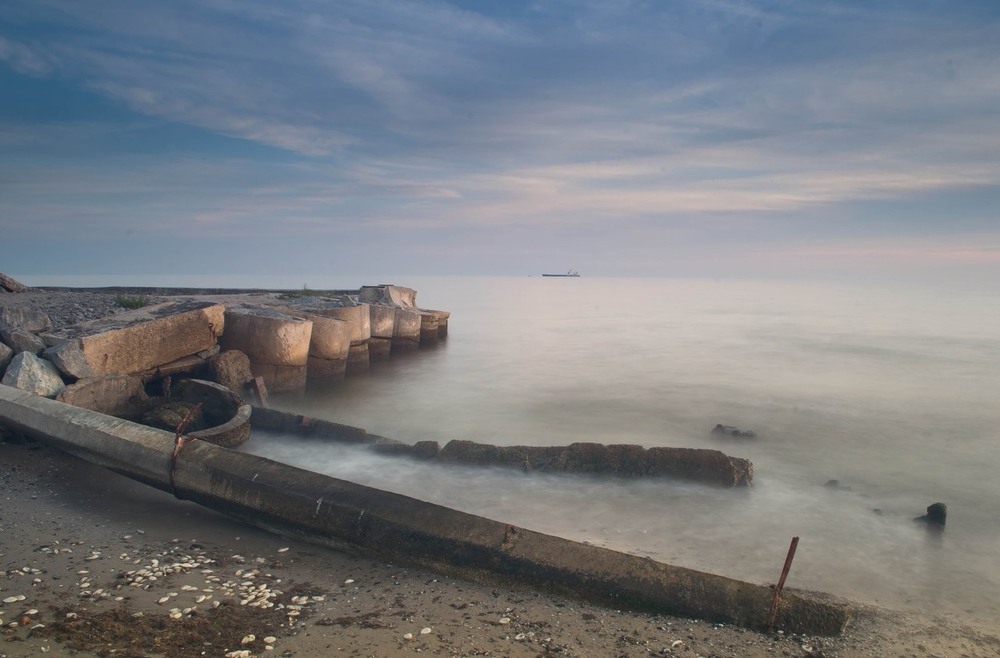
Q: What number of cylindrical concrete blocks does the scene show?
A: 7